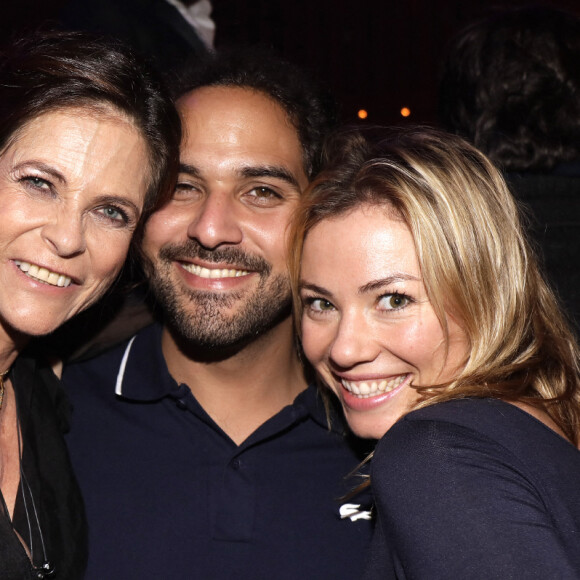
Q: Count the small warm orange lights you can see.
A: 2